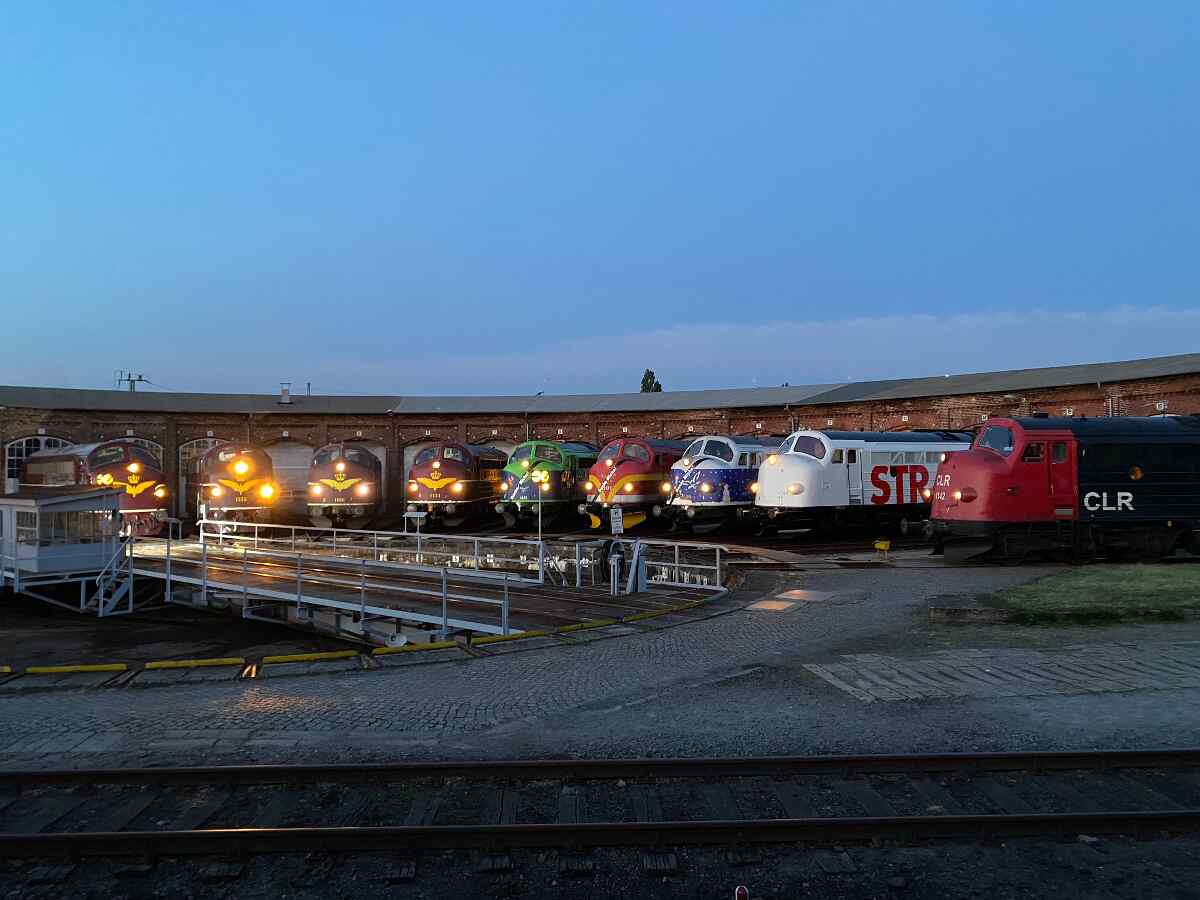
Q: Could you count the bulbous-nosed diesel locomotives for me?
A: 9